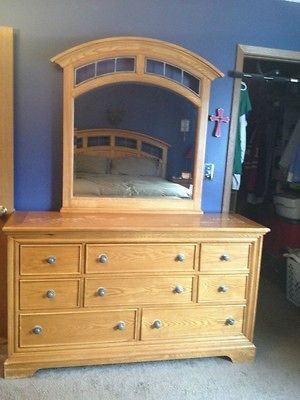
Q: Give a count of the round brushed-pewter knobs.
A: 12